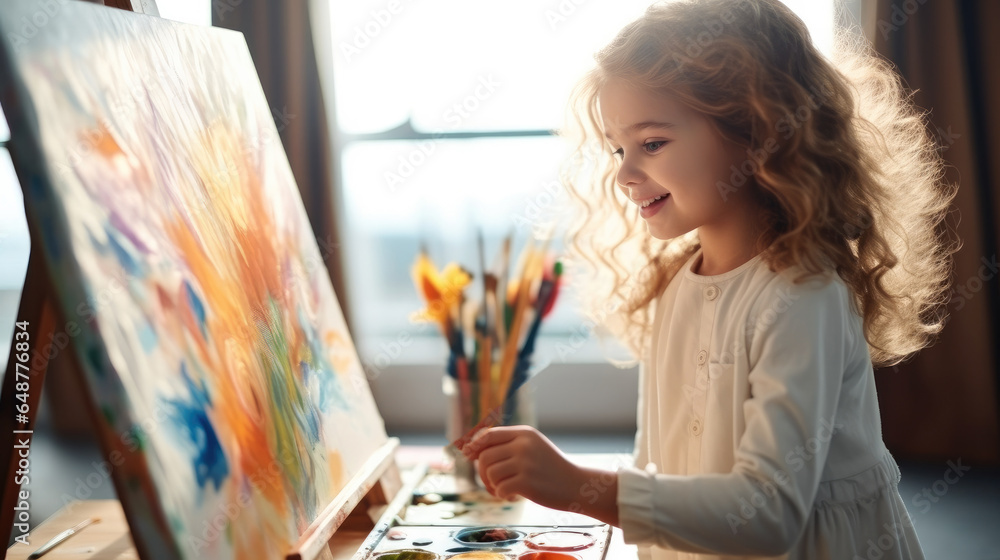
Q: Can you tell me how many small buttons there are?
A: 3